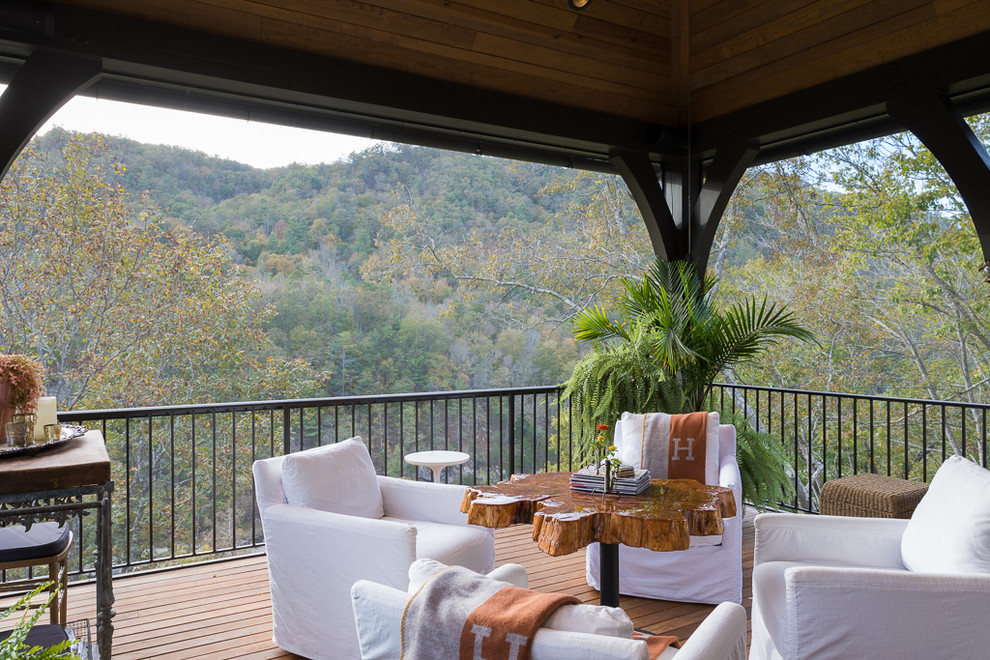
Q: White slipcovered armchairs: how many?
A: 4